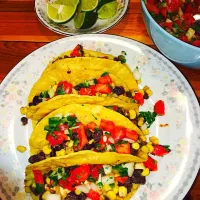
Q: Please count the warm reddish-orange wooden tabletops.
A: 1